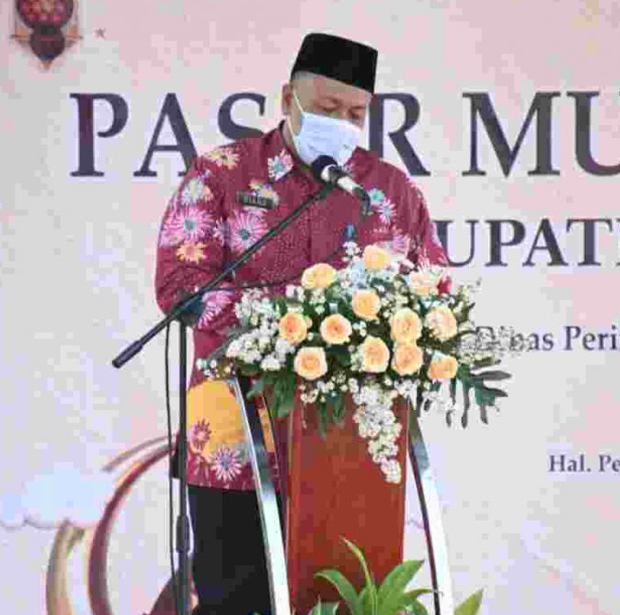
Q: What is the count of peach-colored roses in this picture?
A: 12